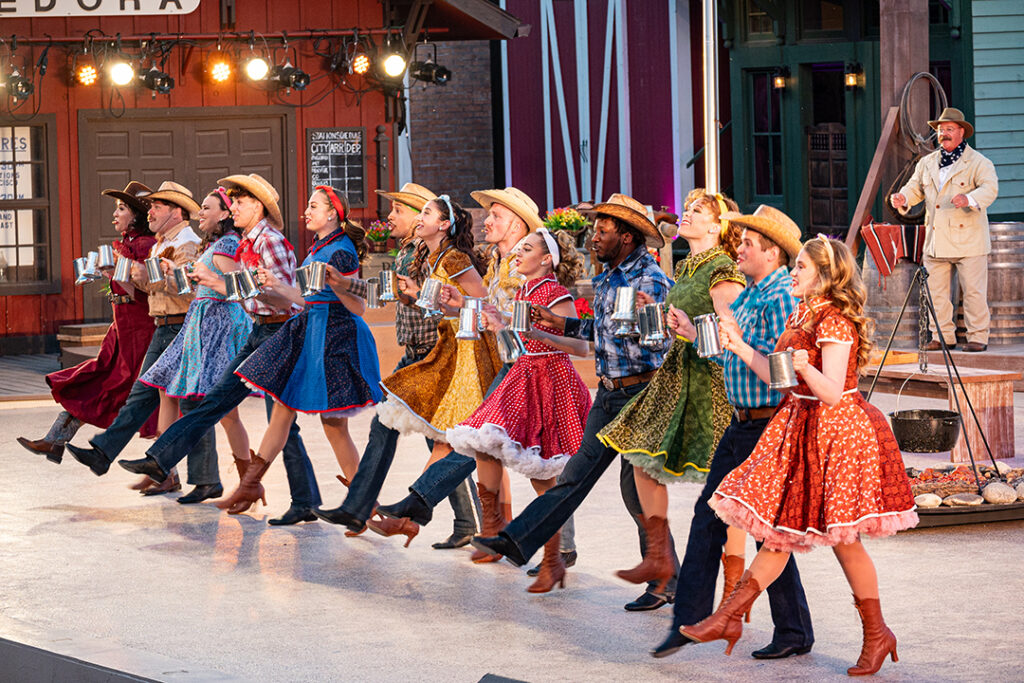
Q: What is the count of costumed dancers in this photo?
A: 13